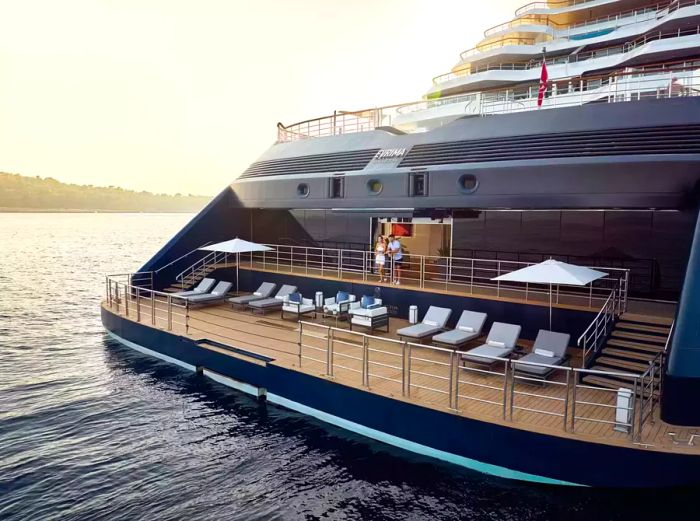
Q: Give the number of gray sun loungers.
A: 8